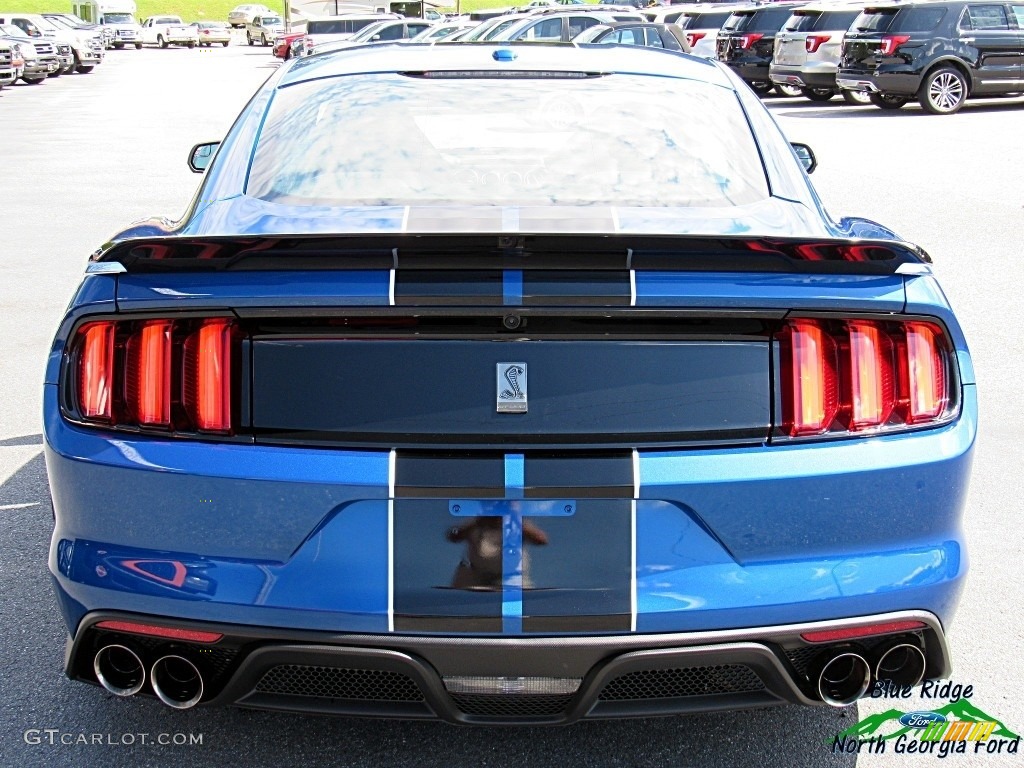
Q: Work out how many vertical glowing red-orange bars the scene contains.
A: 6